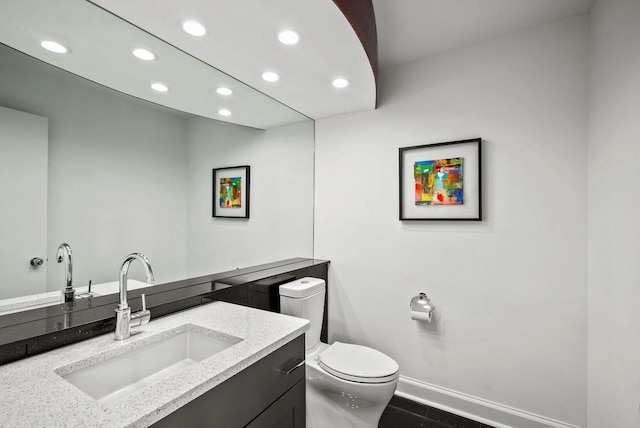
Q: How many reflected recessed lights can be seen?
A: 5